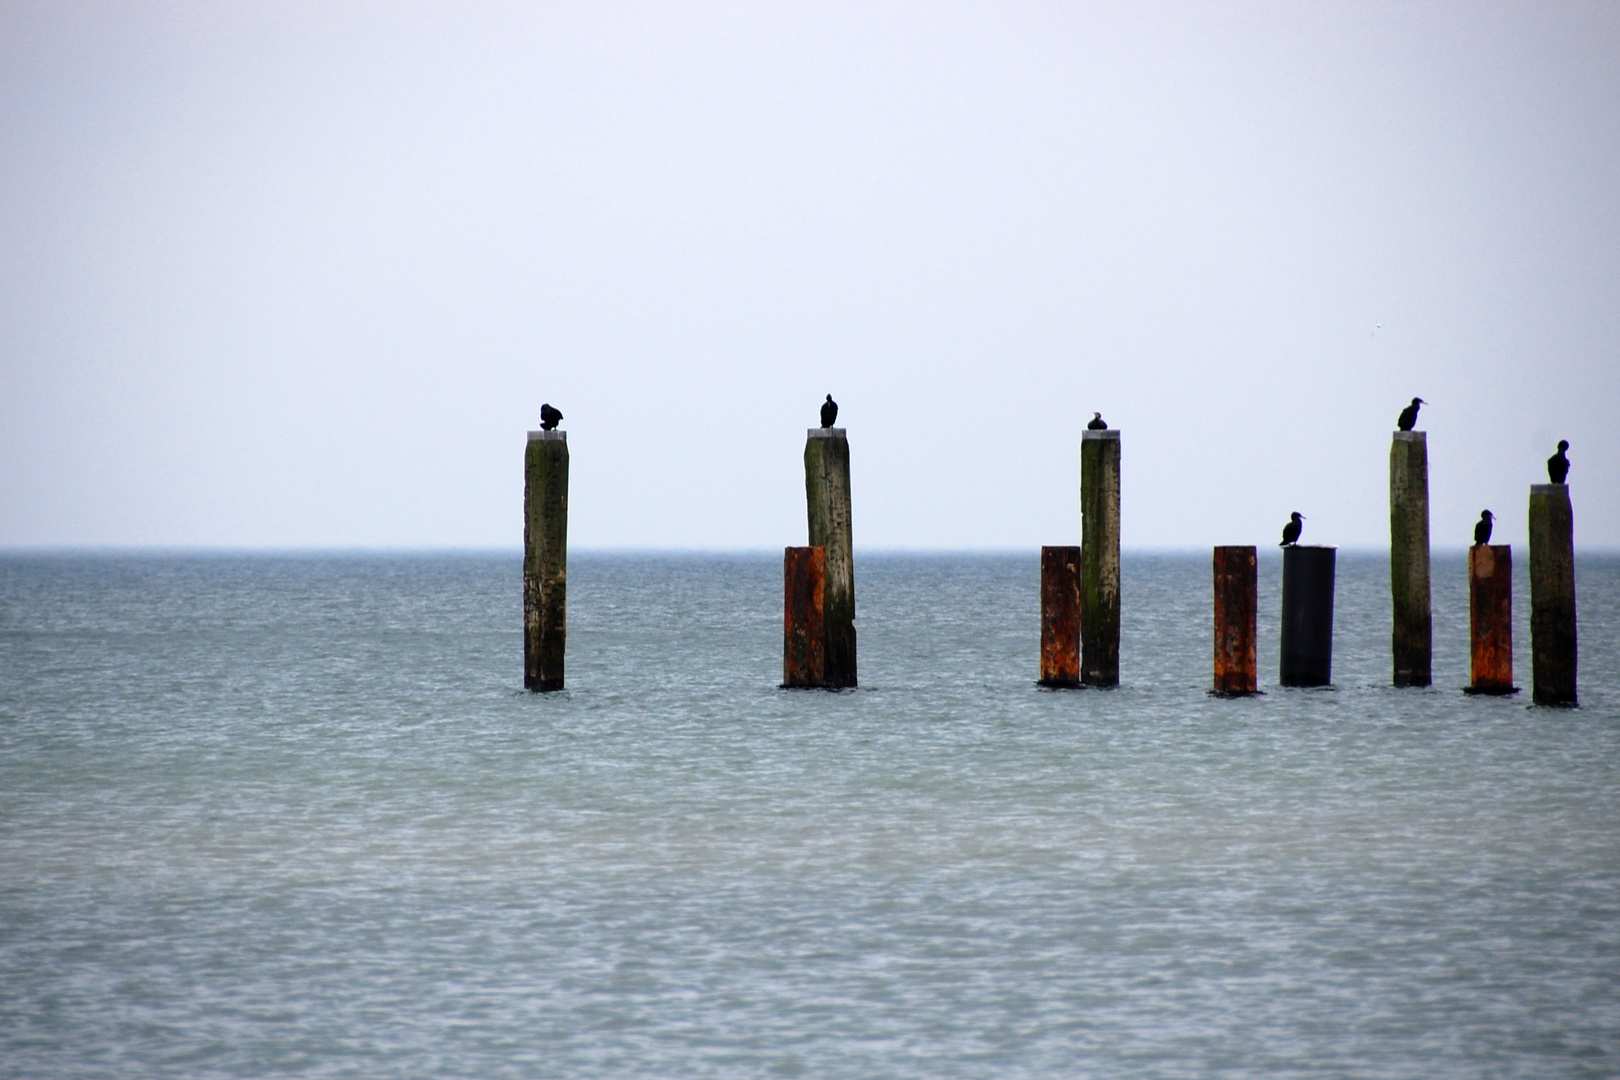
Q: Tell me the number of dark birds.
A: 7